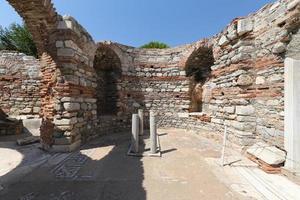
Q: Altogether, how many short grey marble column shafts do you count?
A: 3